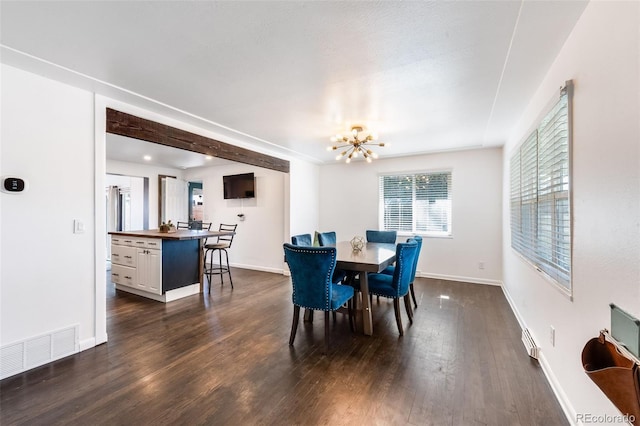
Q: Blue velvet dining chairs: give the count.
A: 6